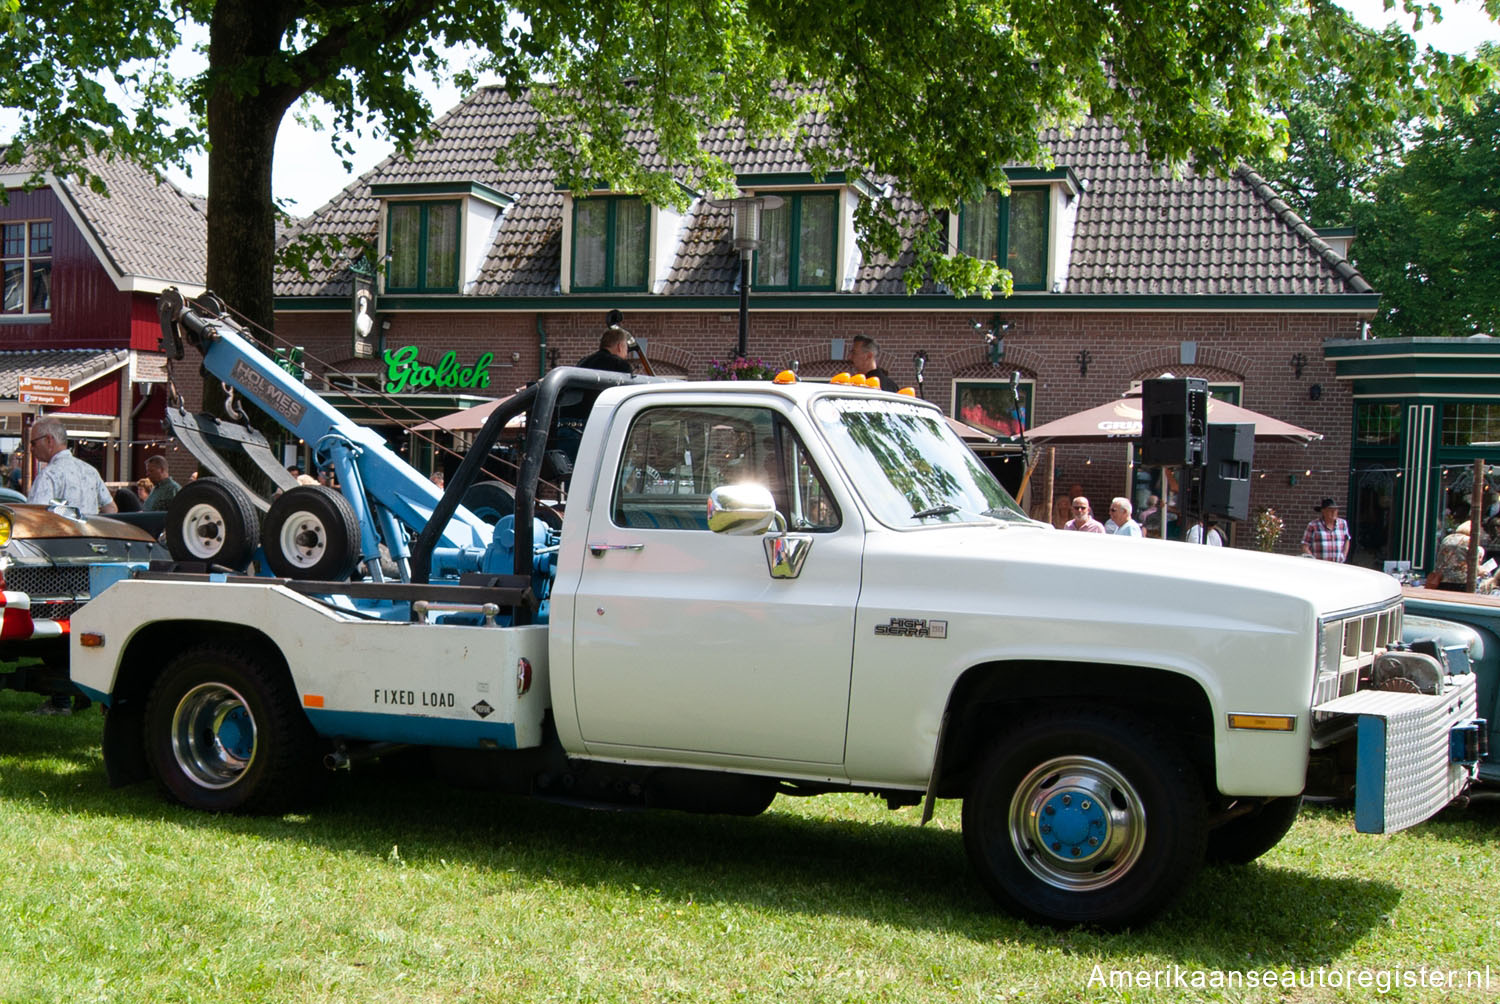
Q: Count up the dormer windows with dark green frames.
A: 4